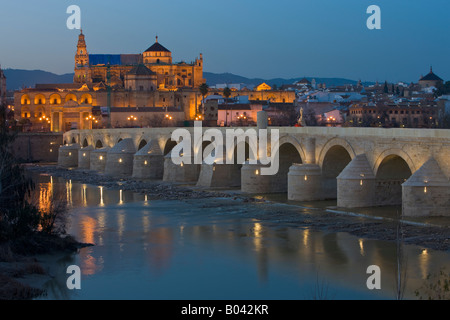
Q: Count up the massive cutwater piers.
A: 11